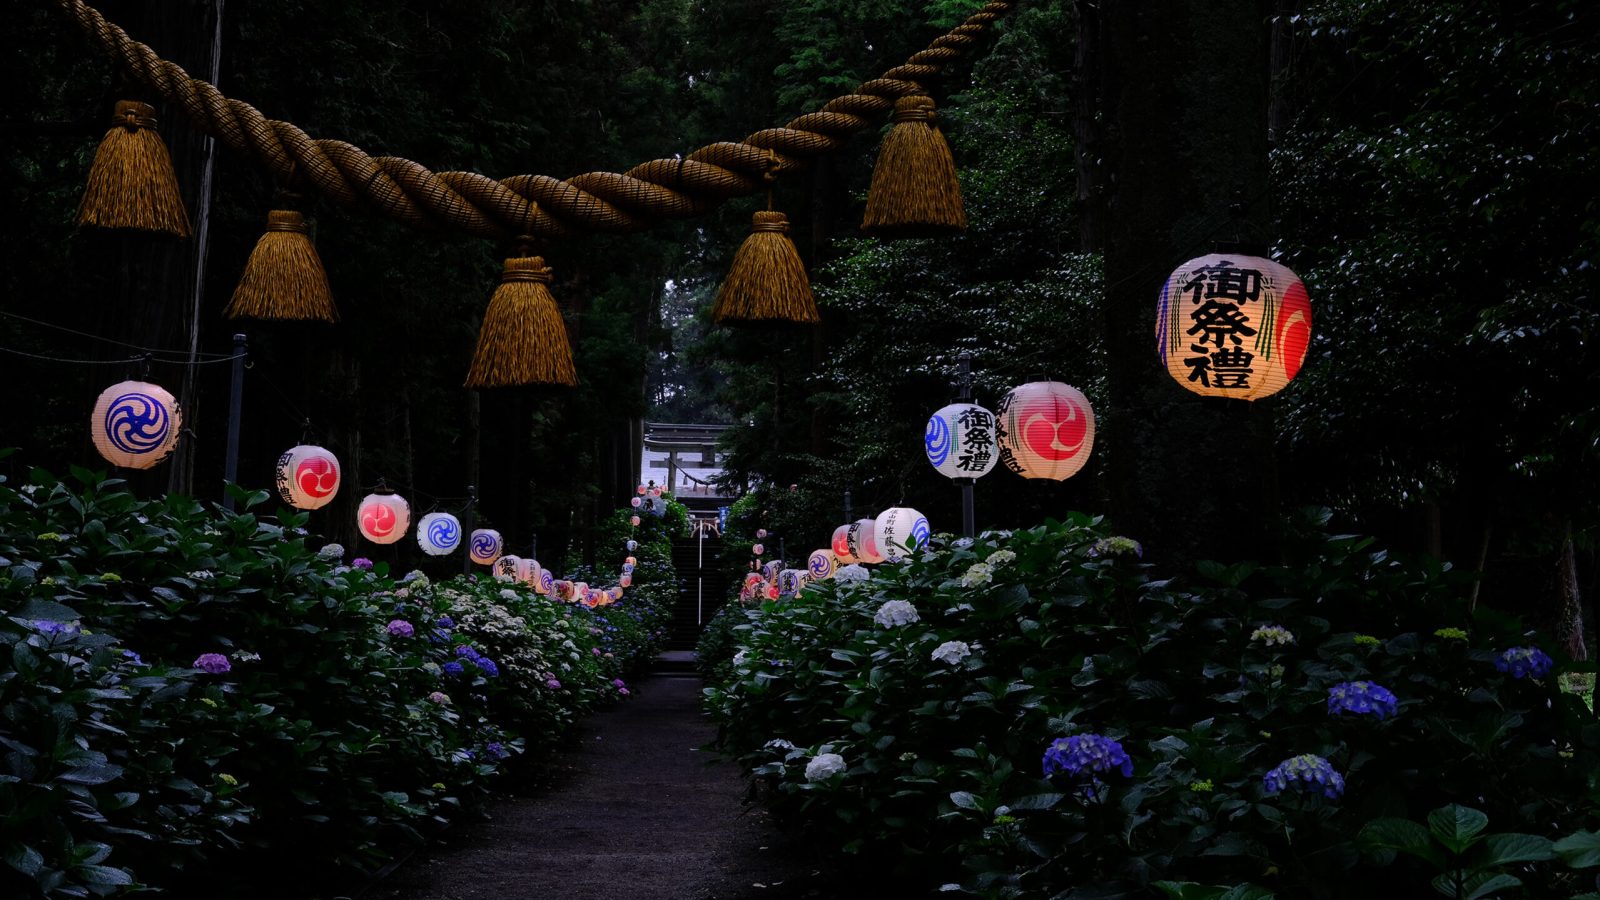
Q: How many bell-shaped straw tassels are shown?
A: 5